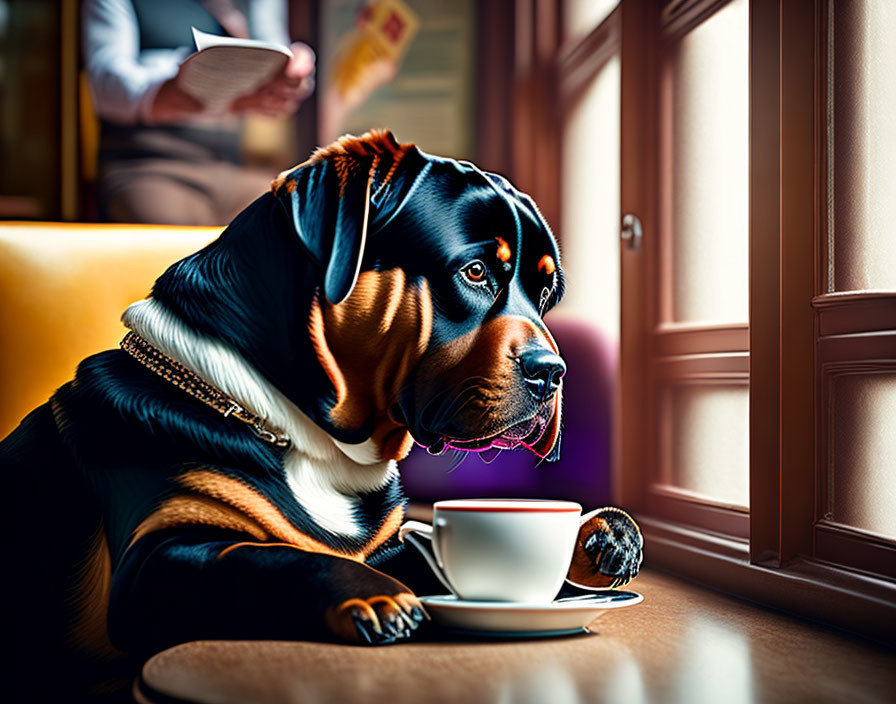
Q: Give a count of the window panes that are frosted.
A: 4